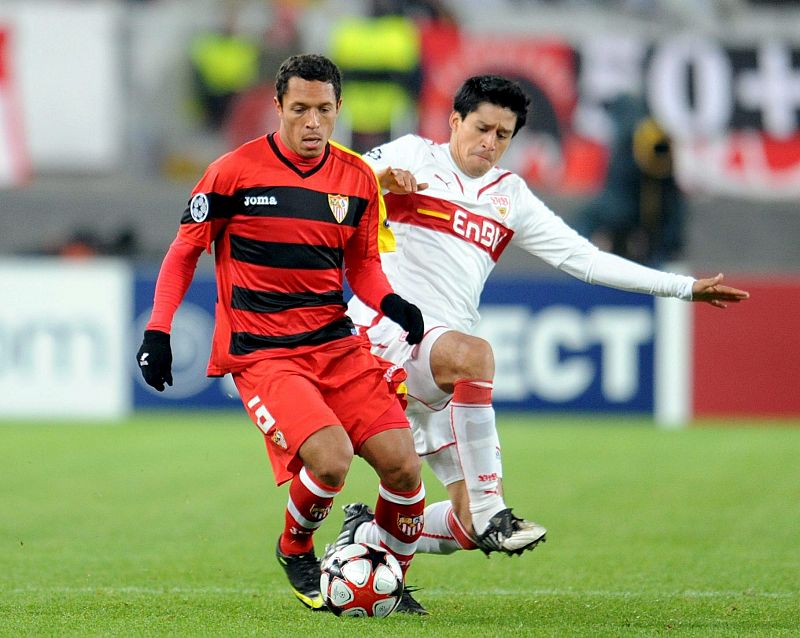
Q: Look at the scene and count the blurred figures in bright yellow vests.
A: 2